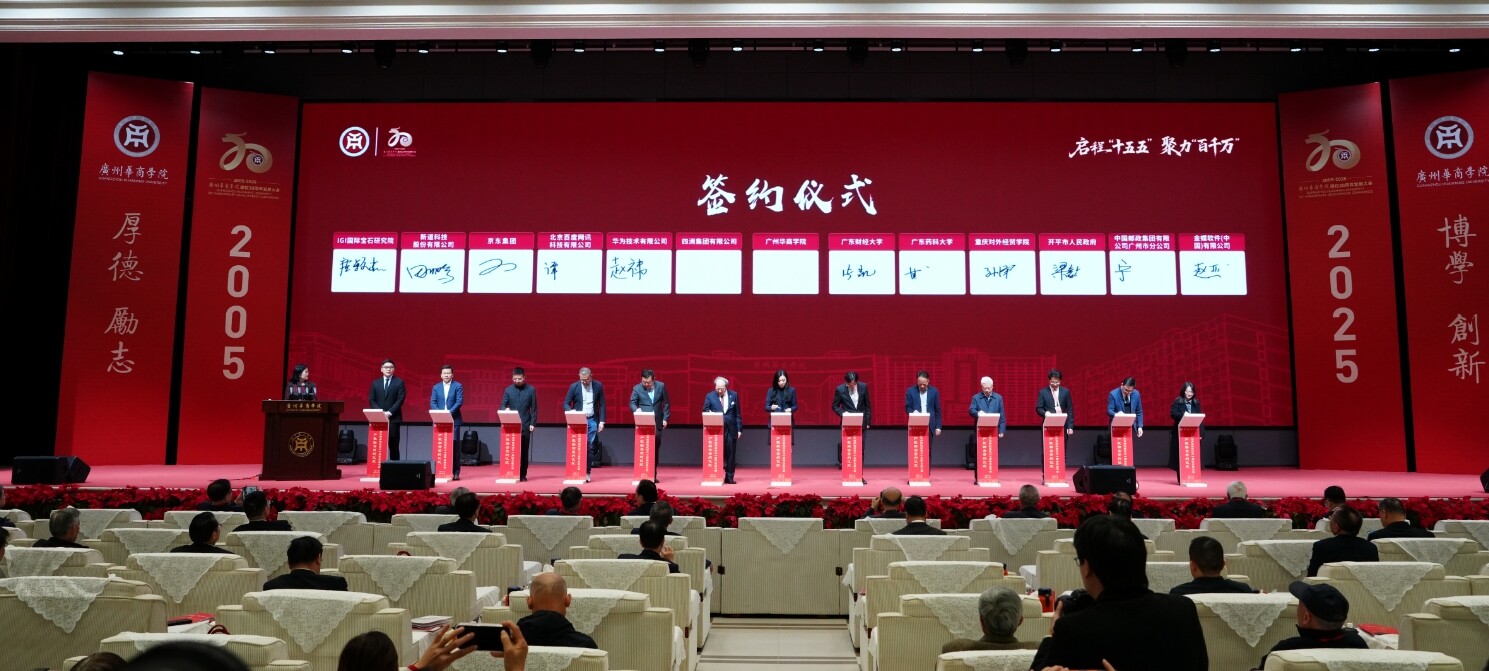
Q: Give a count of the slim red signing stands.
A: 13